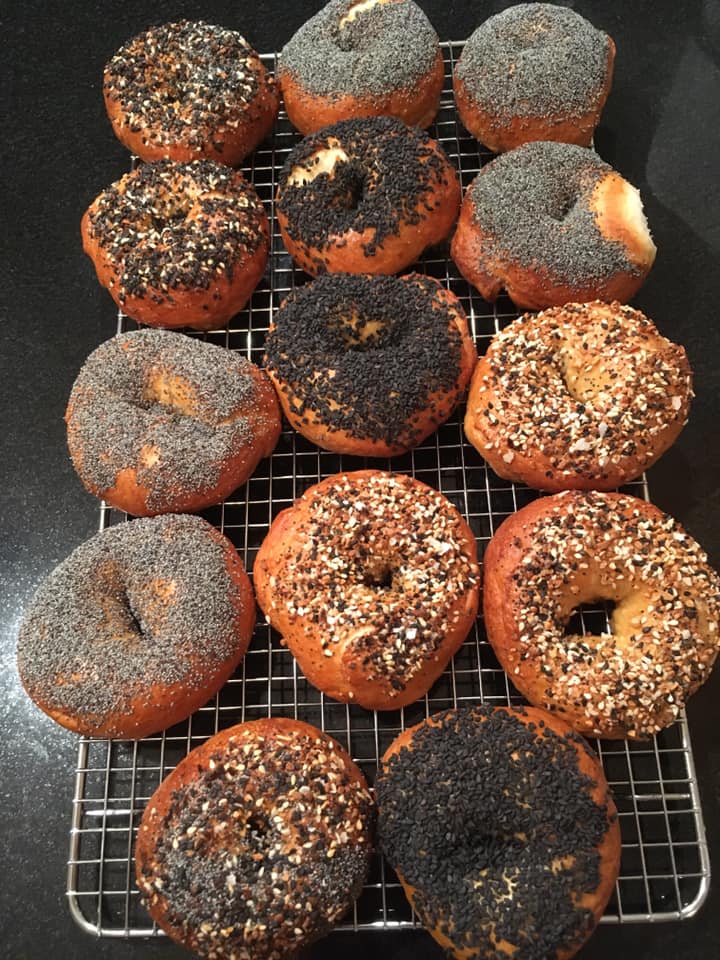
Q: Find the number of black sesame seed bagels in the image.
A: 3